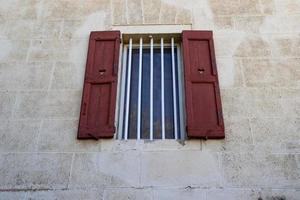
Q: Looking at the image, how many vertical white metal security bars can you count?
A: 5